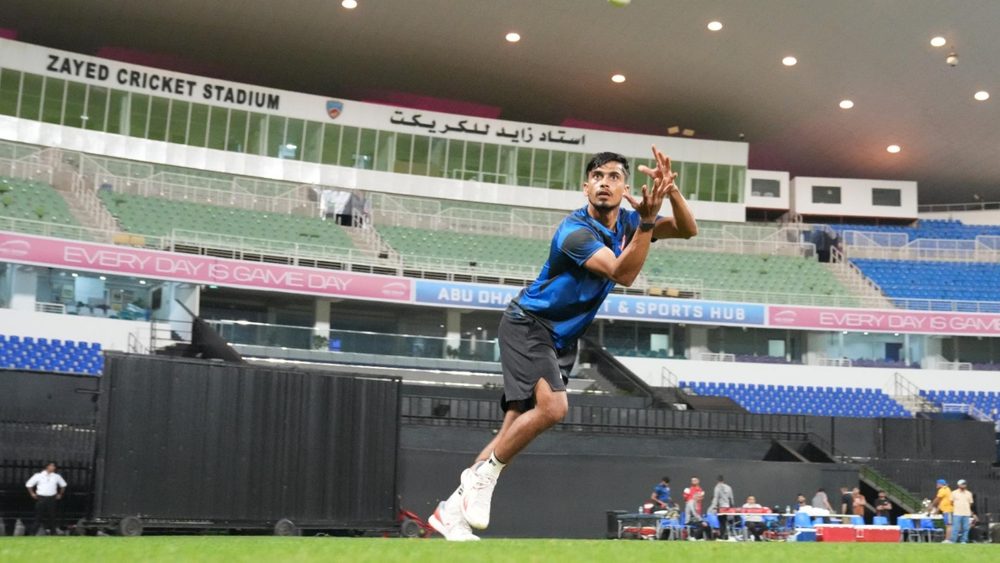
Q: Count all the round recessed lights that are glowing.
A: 9